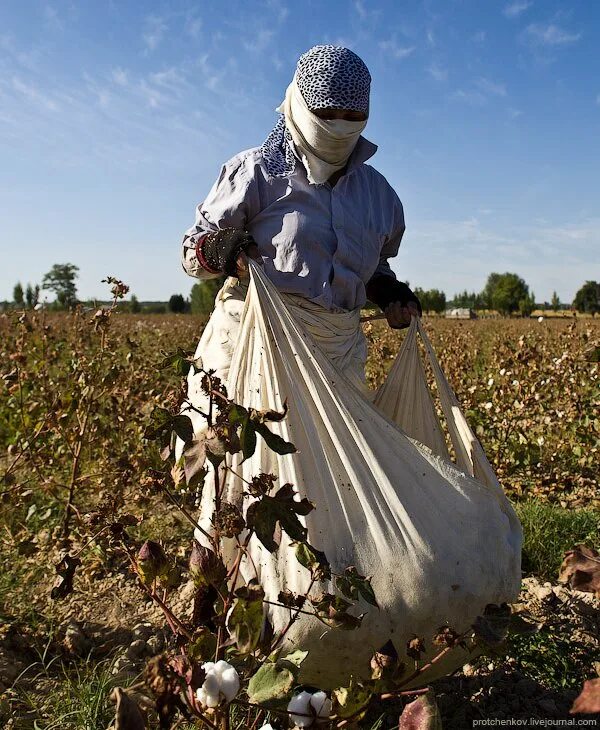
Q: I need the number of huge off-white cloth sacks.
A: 1